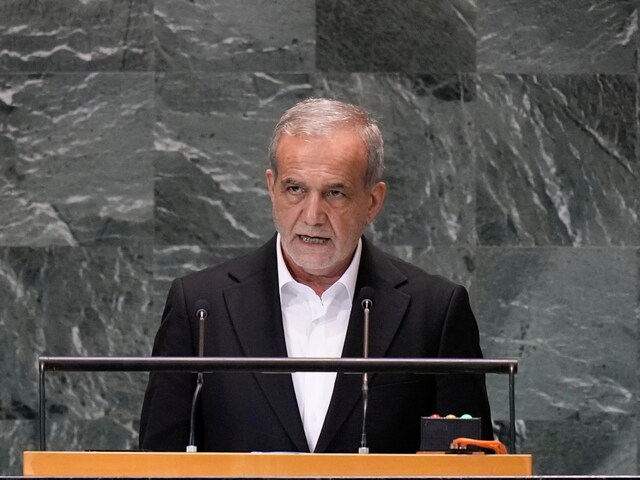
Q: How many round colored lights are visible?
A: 3